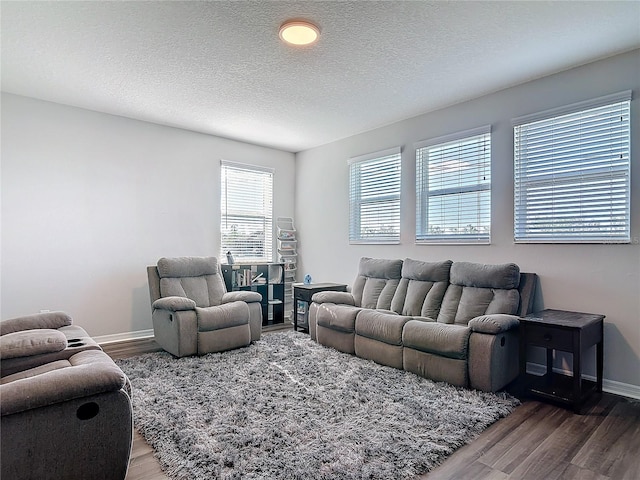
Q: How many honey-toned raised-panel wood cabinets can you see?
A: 0